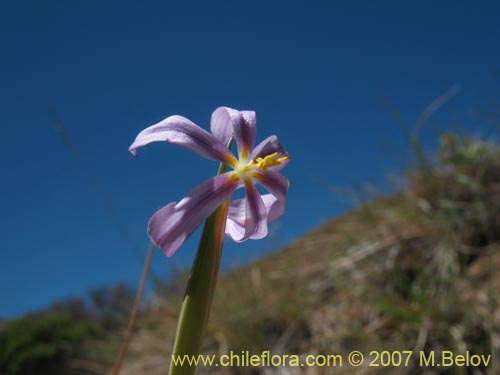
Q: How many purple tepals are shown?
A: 6